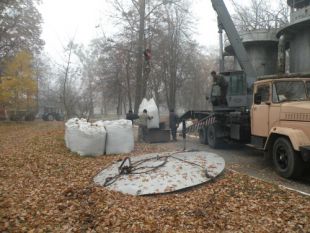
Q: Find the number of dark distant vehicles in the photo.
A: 2